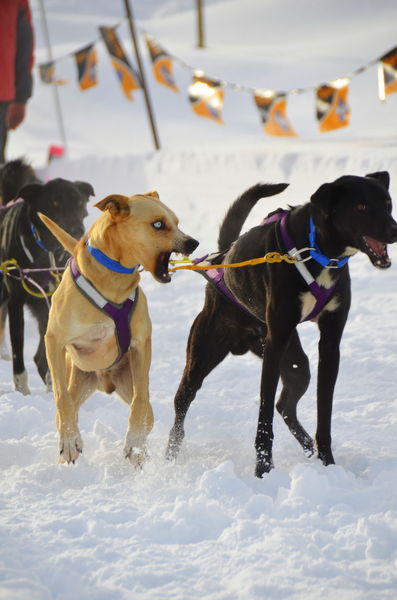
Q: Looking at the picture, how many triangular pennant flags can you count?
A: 8